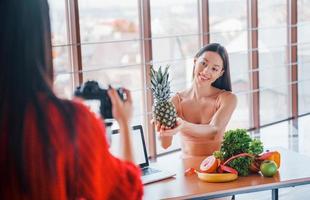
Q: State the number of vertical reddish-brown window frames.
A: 5